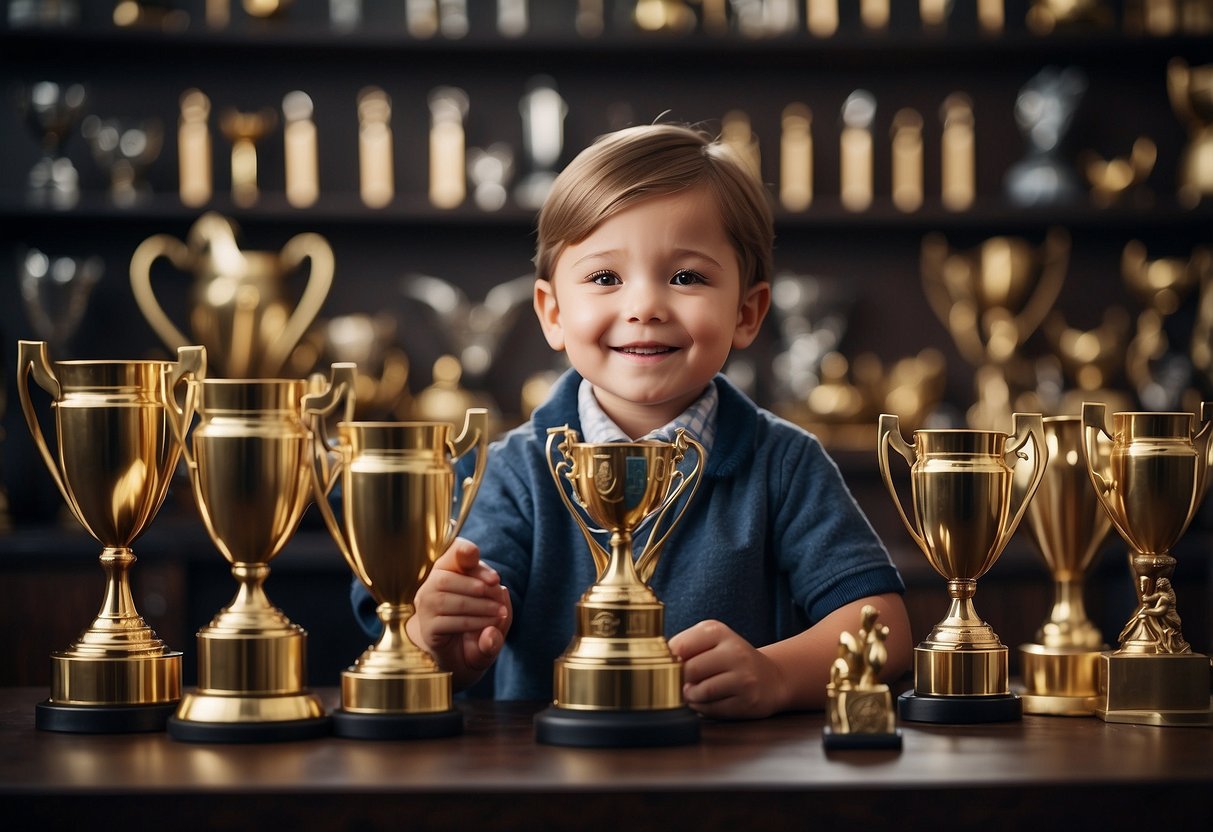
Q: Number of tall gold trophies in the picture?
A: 7